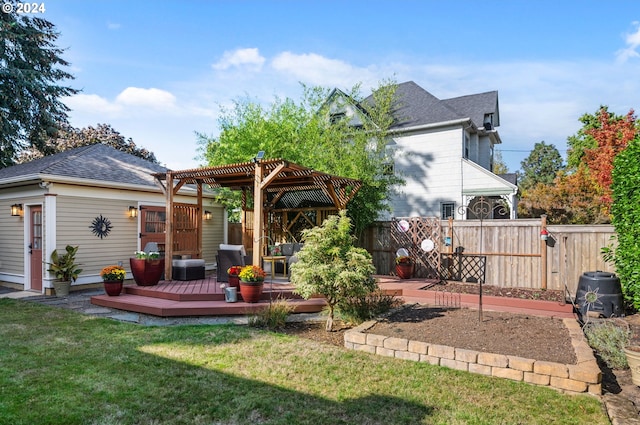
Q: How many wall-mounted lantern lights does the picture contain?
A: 3